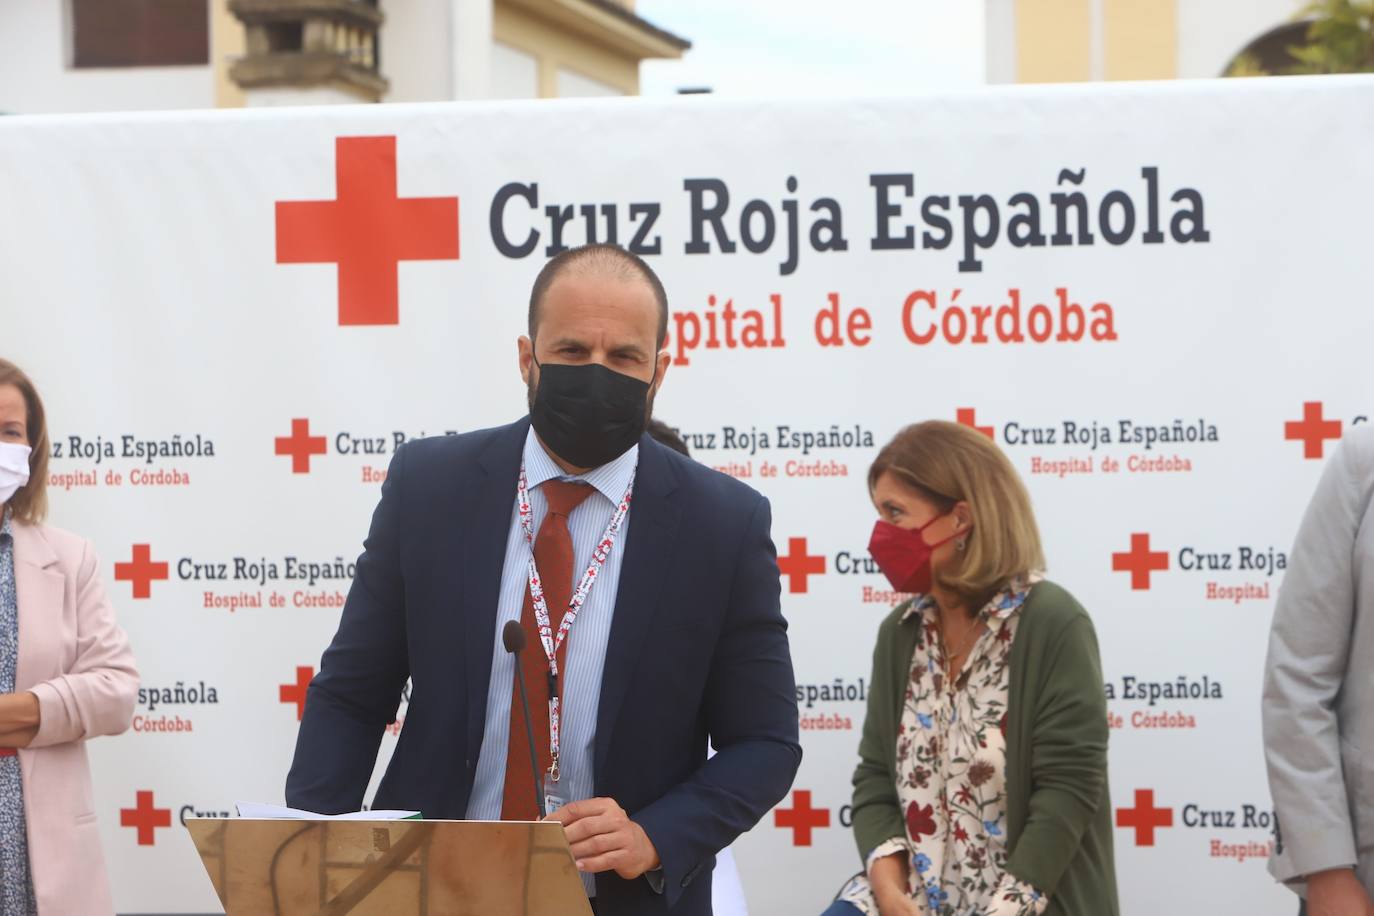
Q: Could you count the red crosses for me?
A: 11